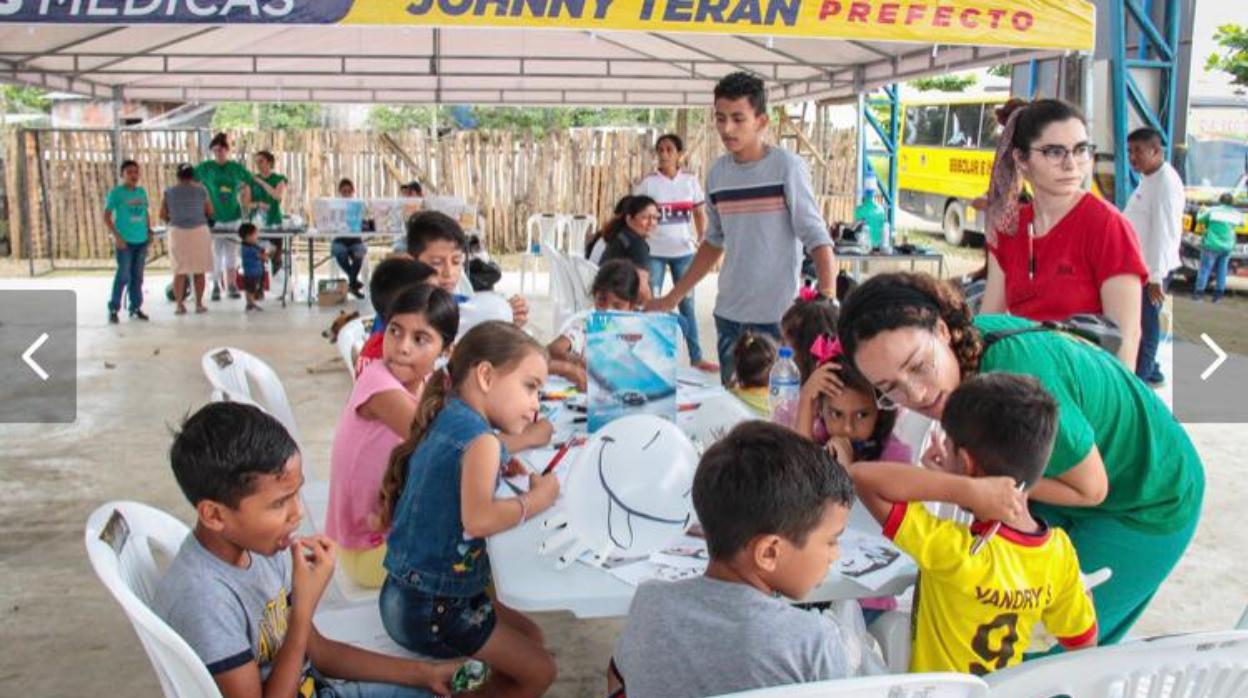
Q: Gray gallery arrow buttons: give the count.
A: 2